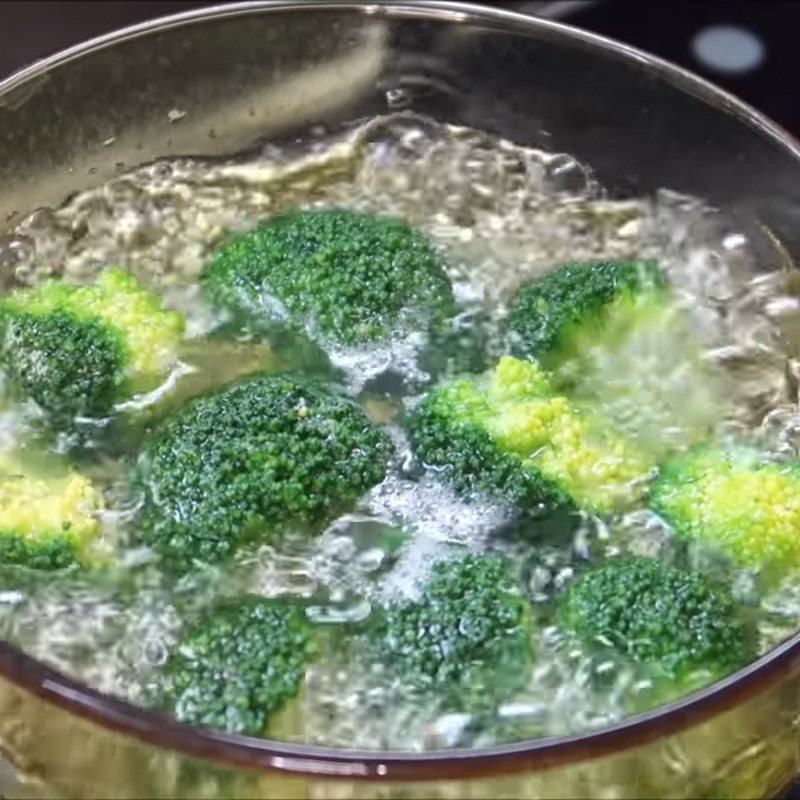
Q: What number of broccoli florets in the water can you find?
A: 10